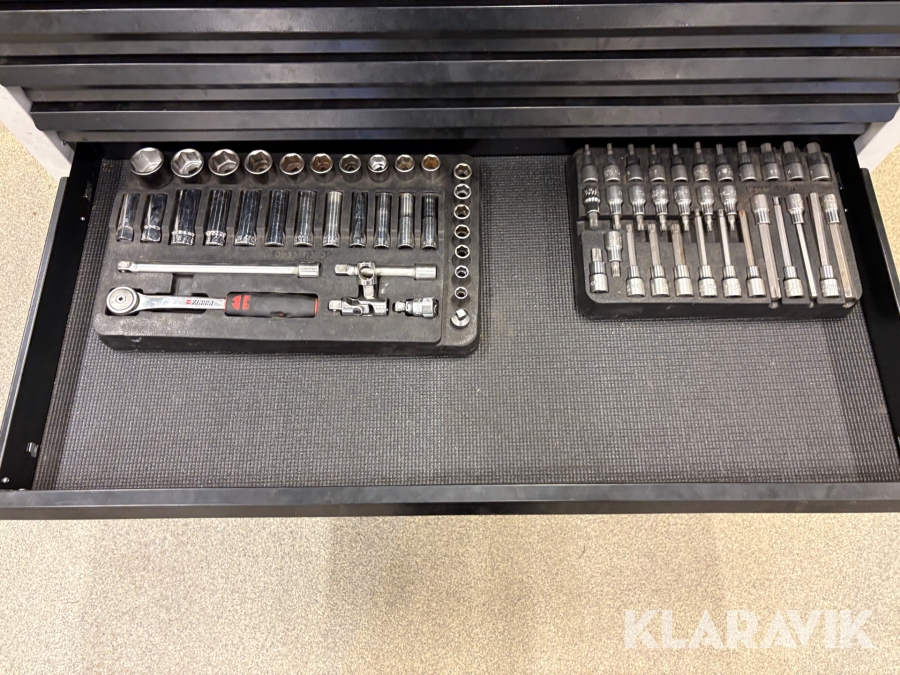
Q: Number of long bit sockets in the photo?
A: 11